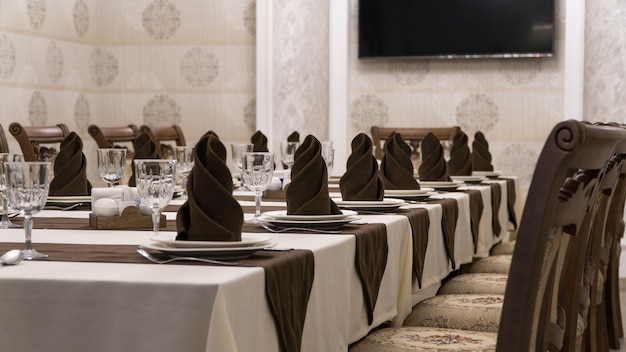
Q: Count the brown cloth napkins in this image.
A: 11